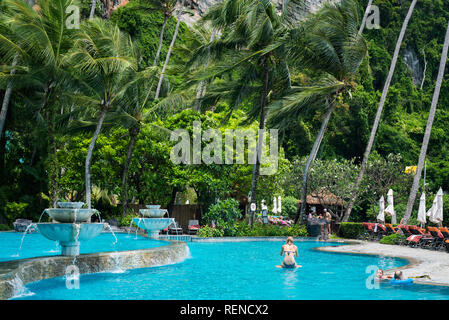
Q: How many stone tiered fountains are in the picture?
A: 2